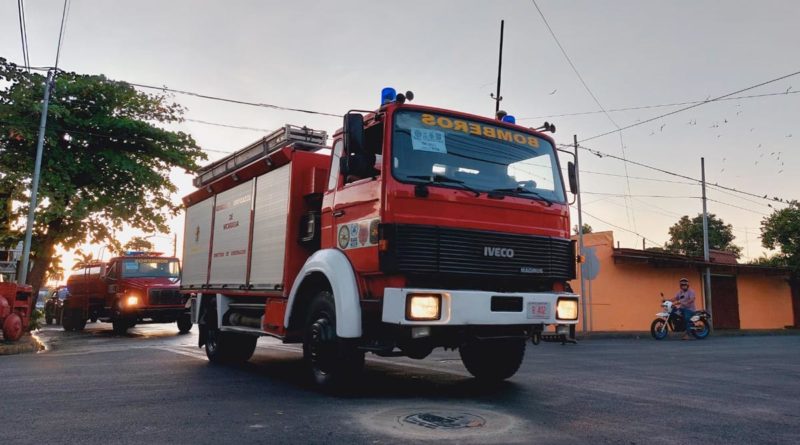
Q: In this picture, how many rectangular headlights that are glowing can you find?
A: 3